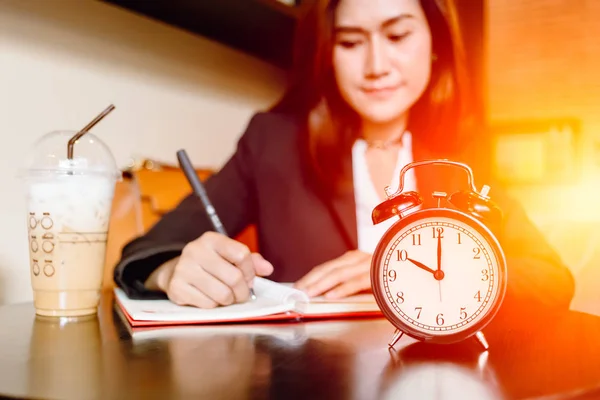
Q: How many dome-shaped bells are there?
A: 2